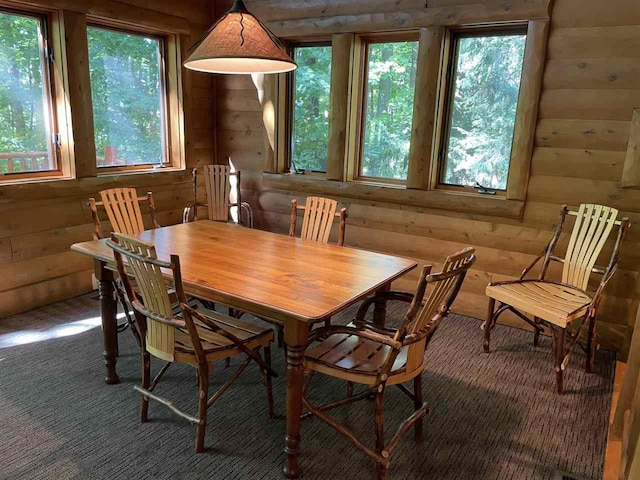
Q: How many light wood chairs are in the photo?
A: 6